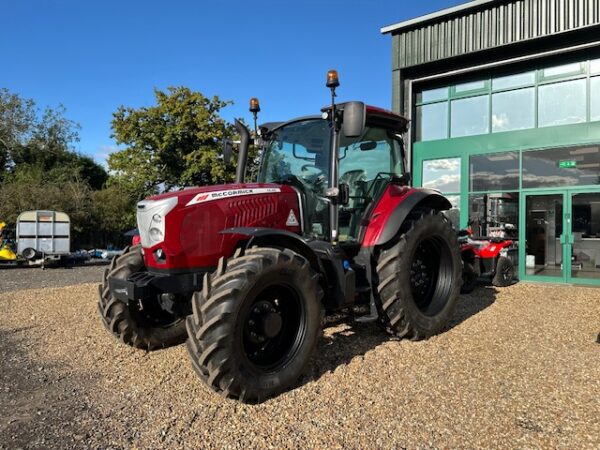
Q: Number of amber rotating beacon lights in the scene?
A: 2